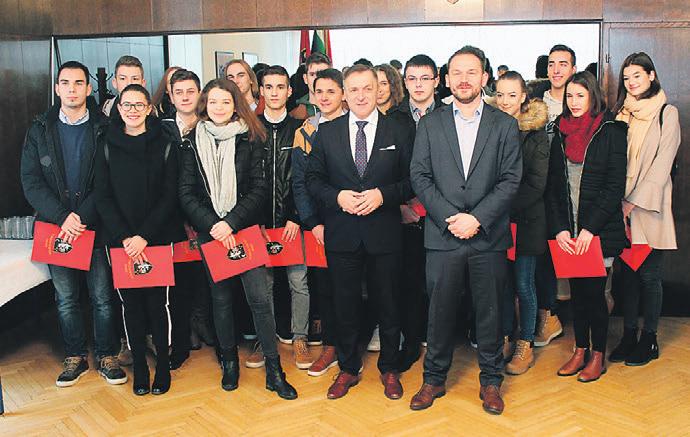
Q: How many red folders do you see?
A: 10